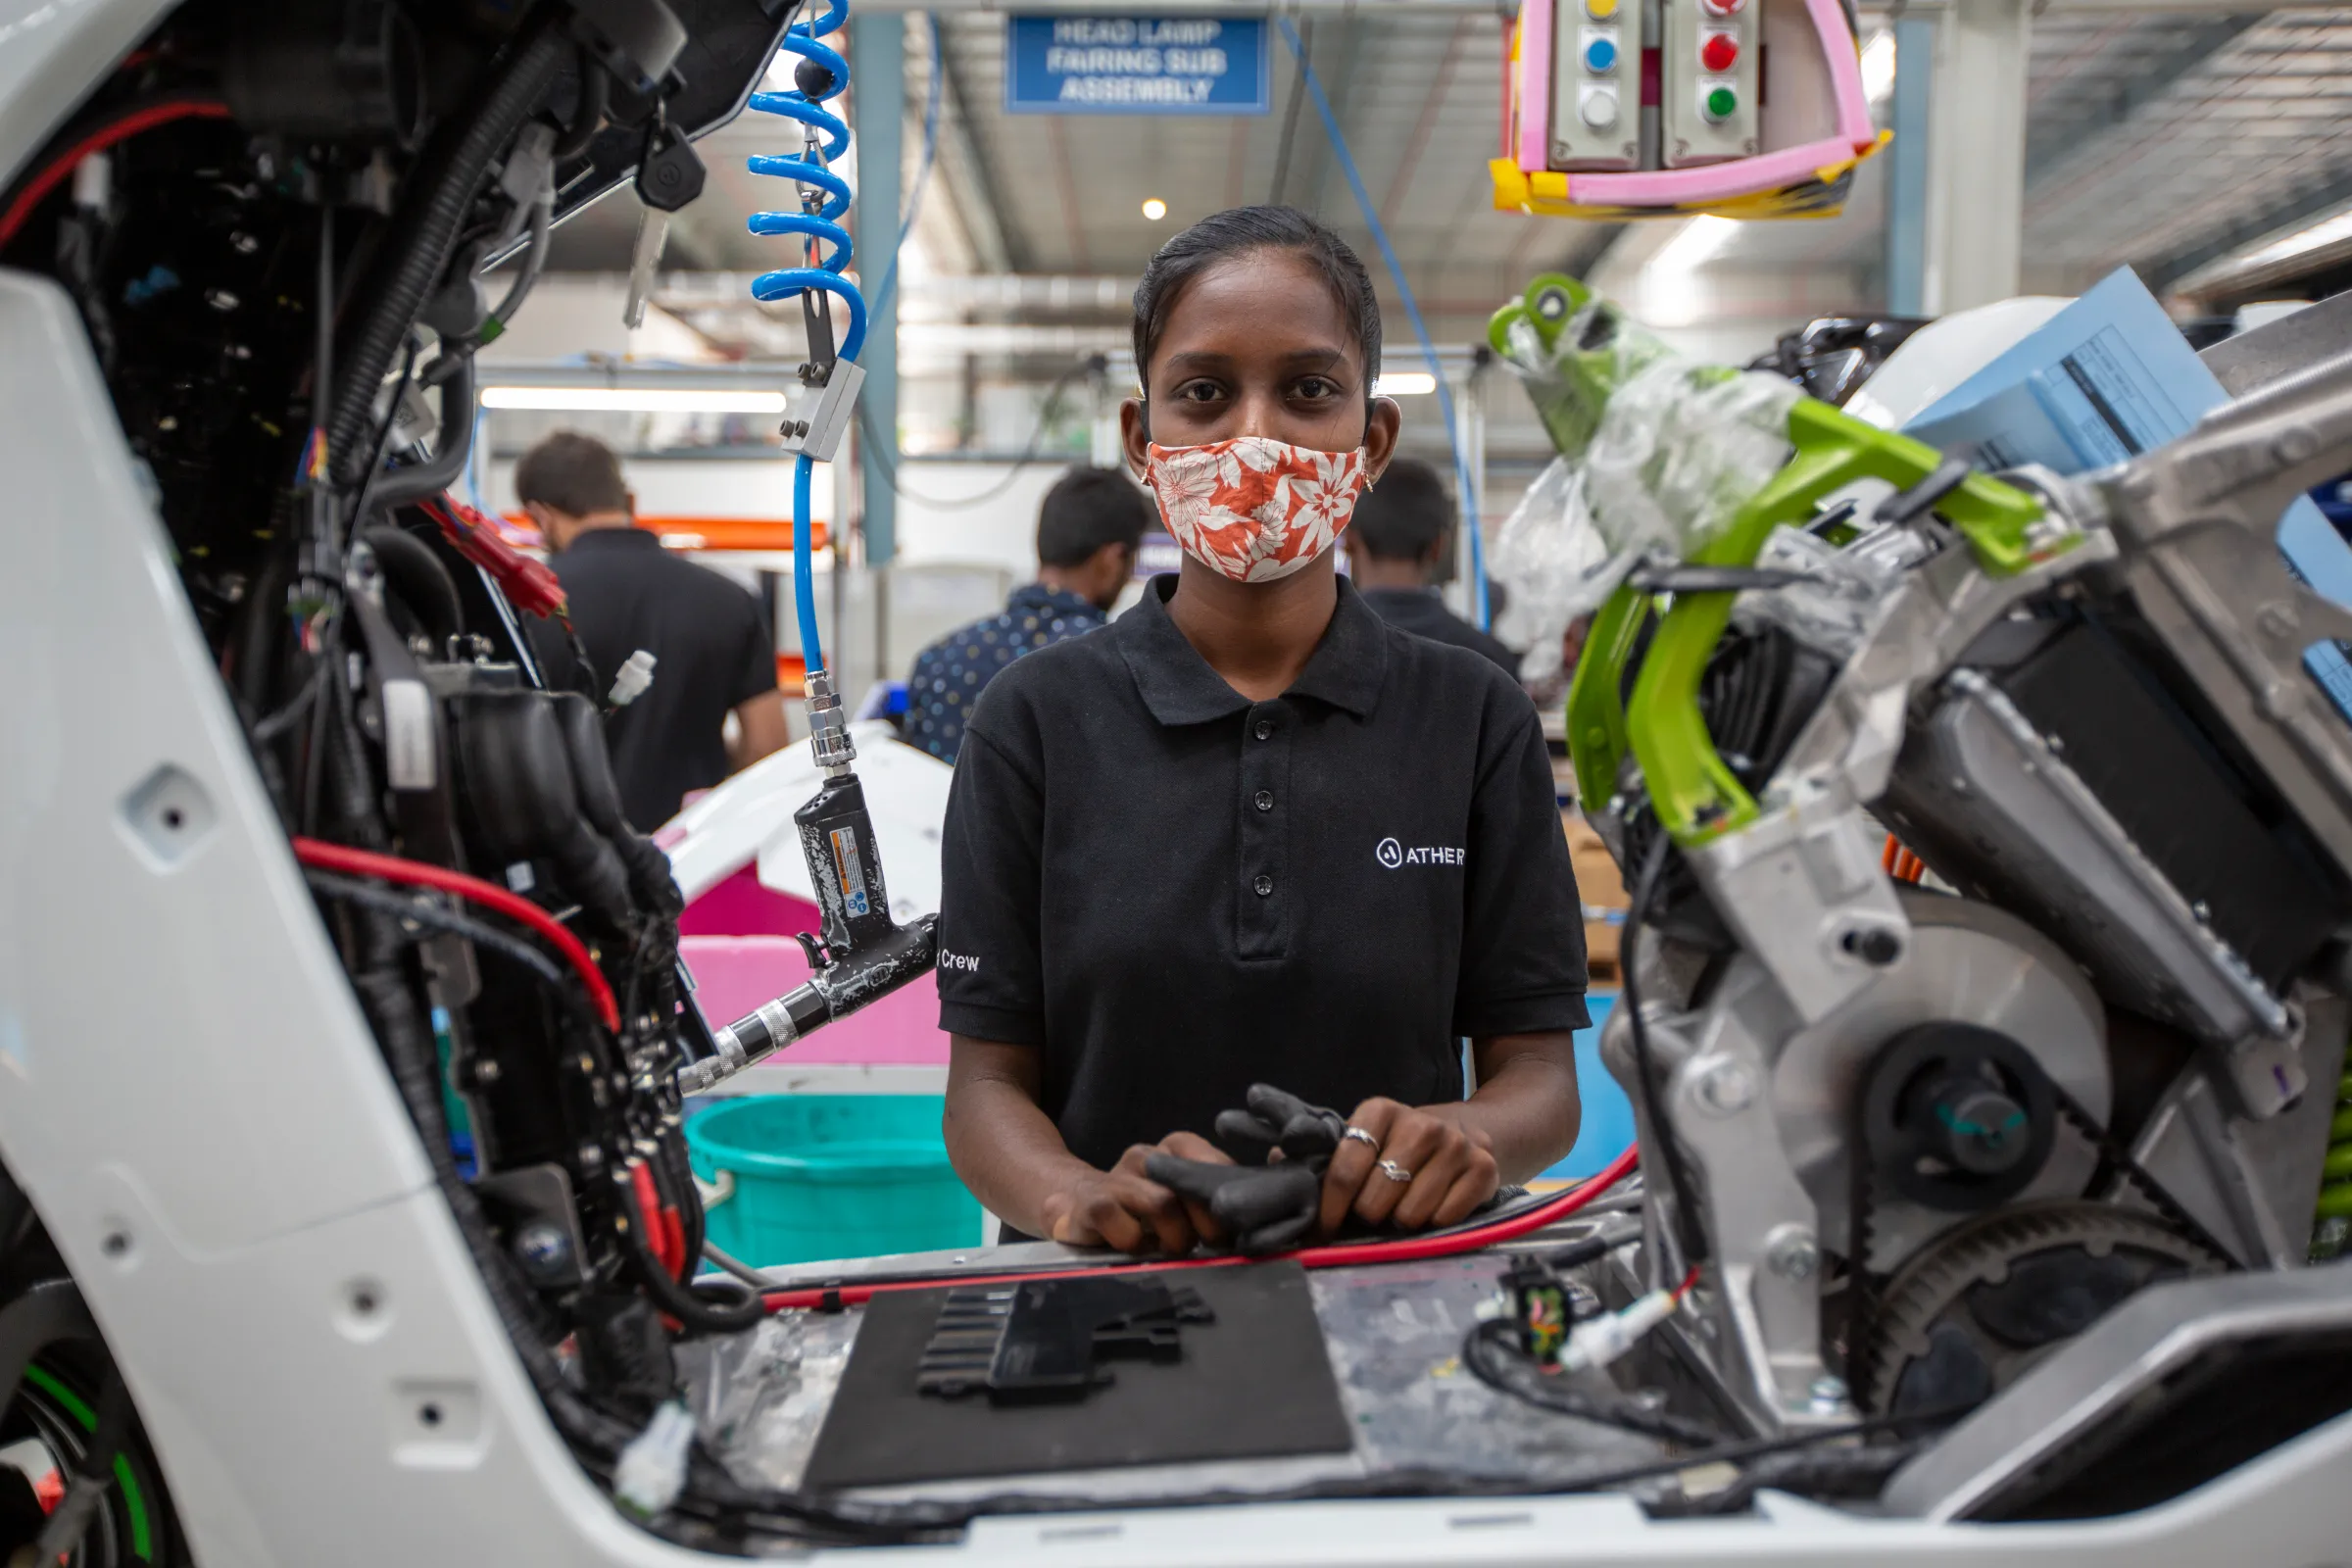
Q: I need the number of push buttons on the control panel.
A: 6